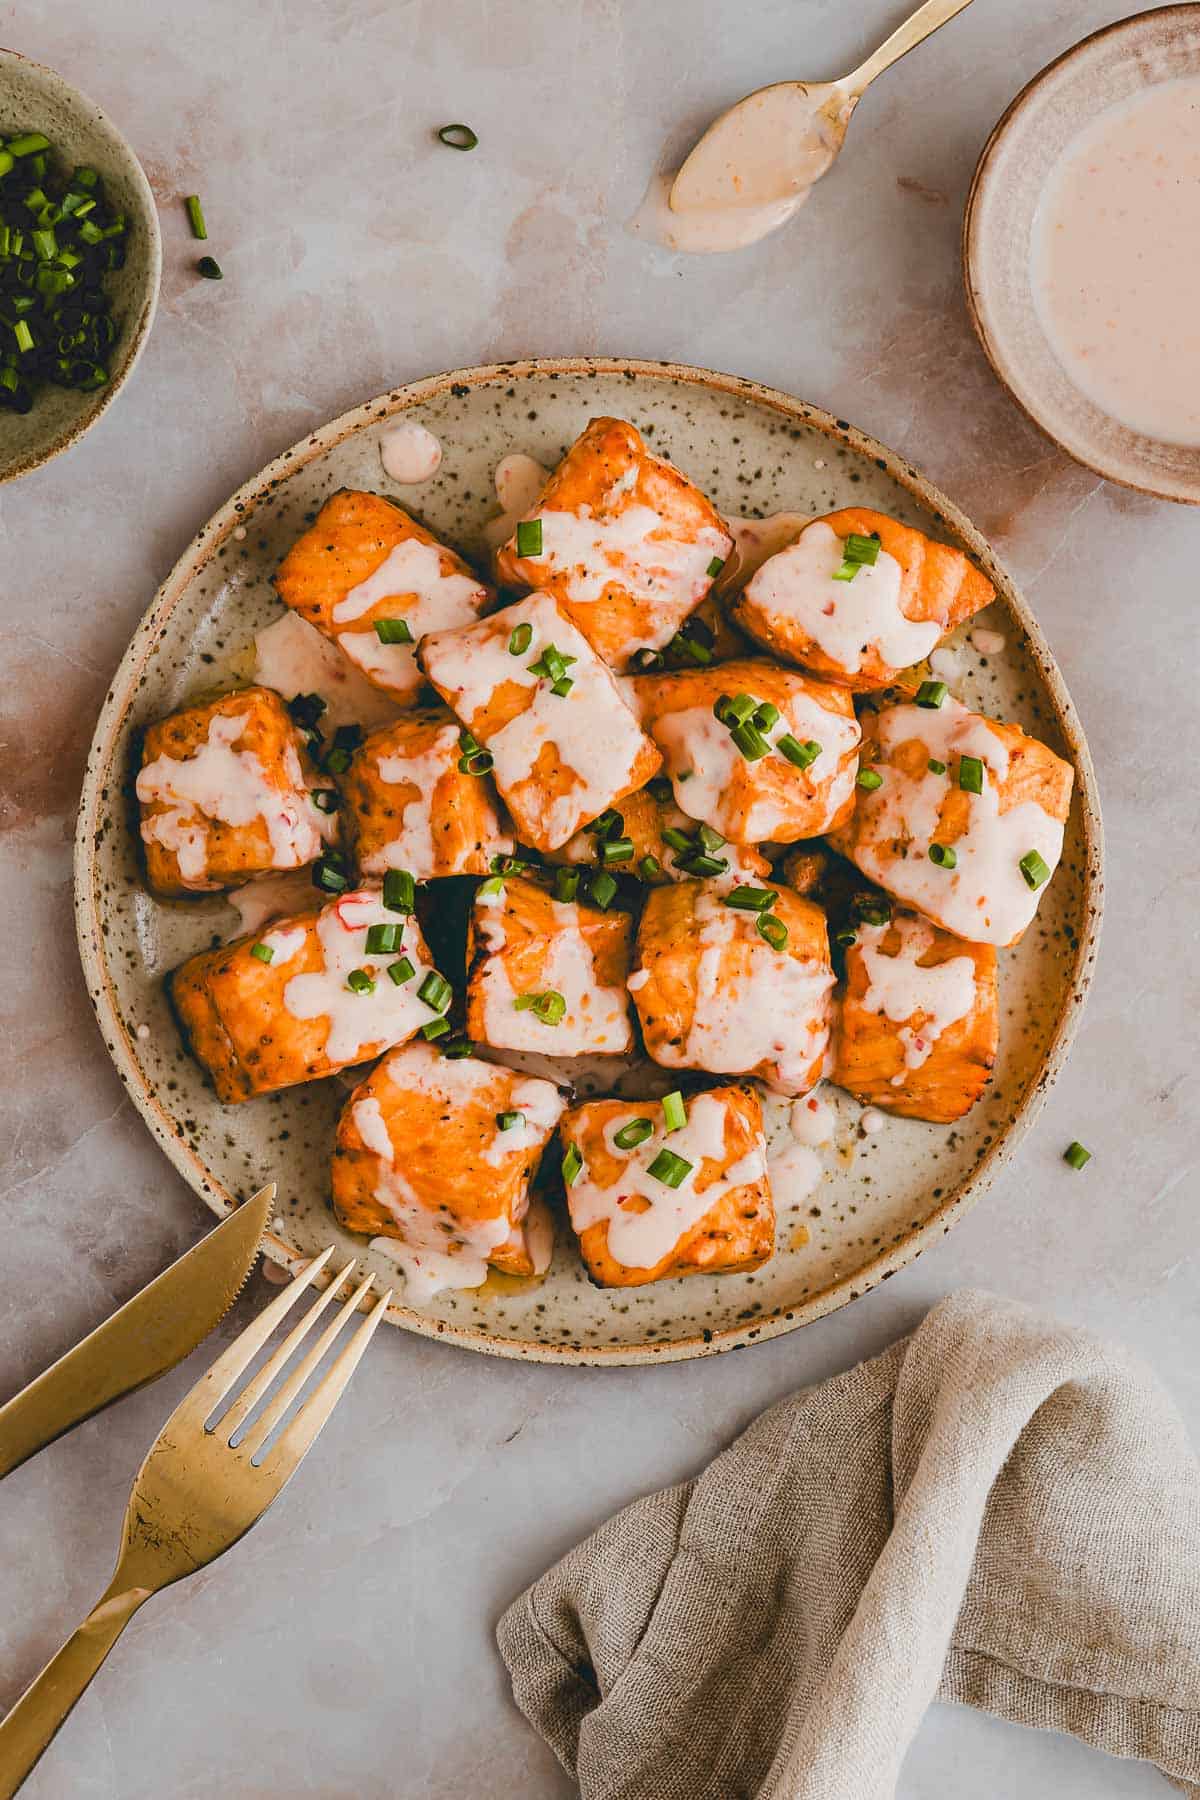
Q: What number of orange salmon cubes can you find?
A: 15